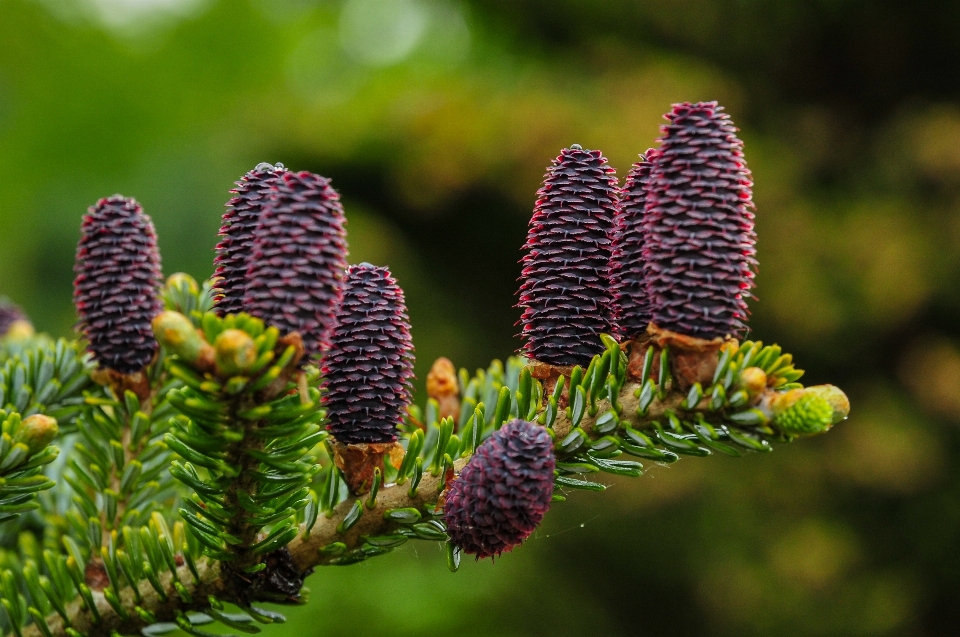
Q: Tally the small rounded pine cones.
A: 1